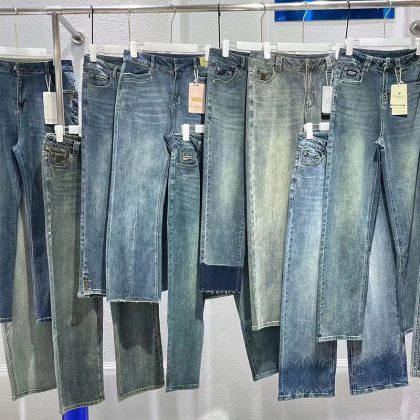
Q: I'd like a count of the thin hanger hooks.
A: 9